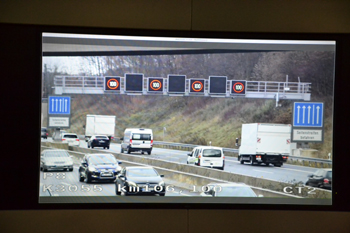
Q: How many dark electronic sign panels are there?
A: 3